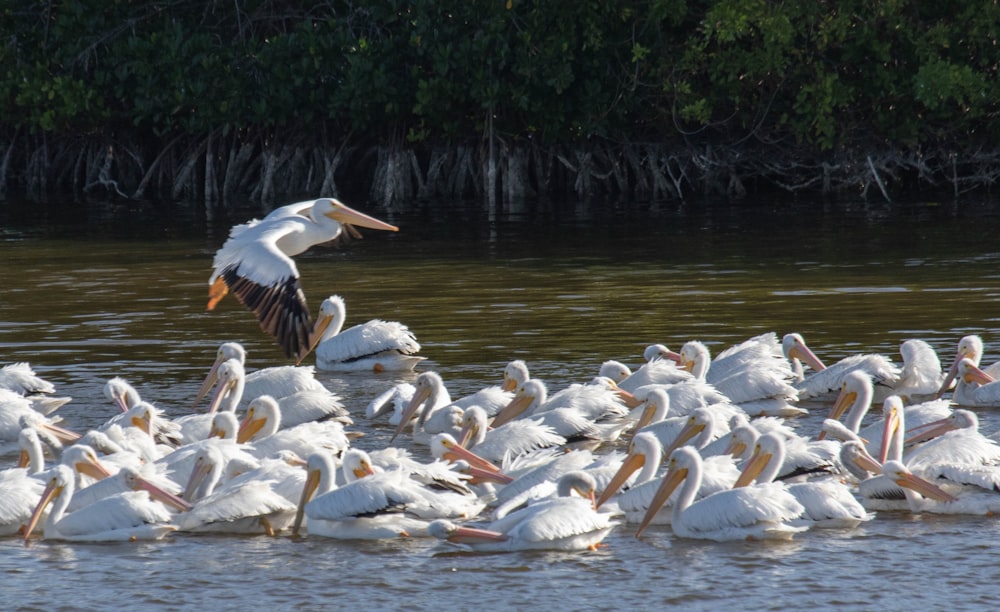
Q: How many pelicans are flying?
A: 1